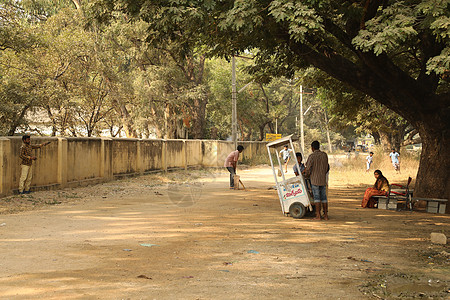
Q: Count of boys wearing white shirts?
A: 3